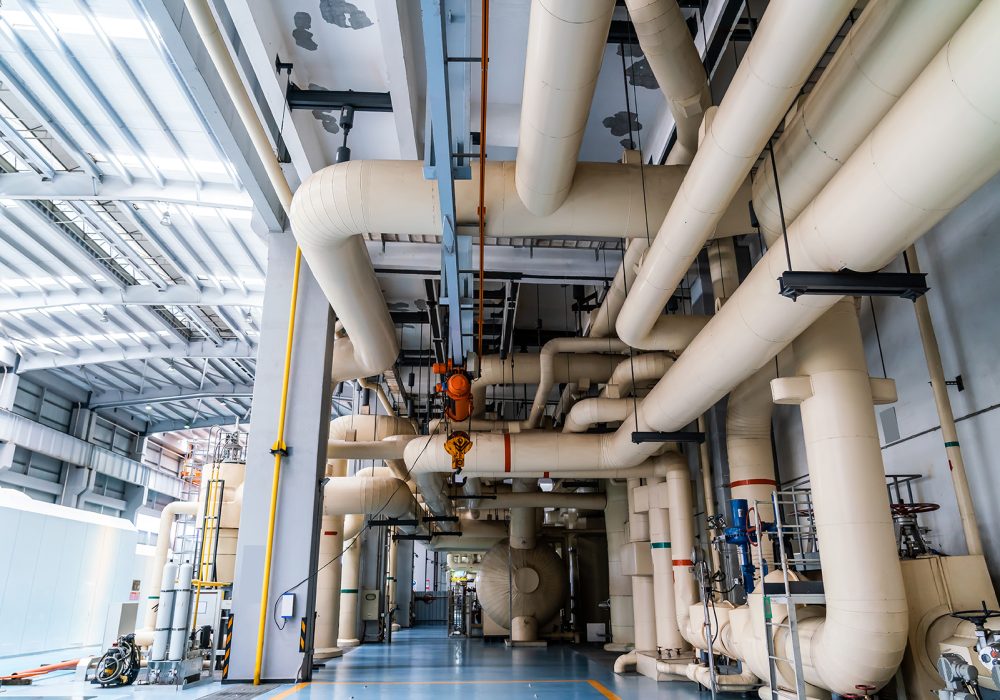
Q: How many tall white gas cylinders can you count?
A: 2